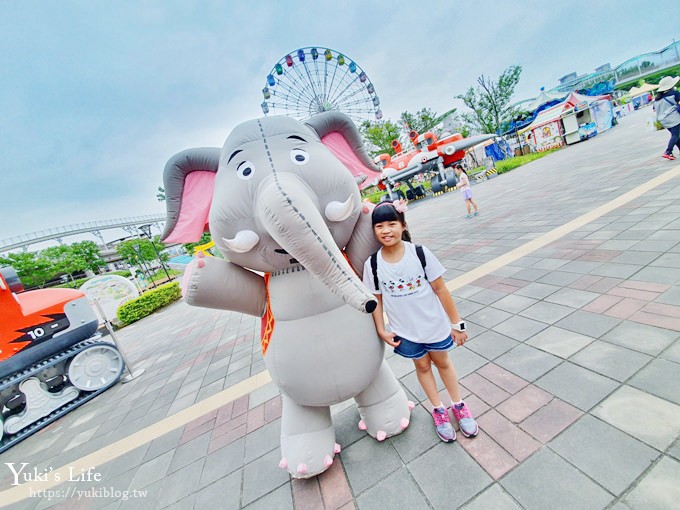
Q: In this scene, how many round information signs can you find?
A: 1